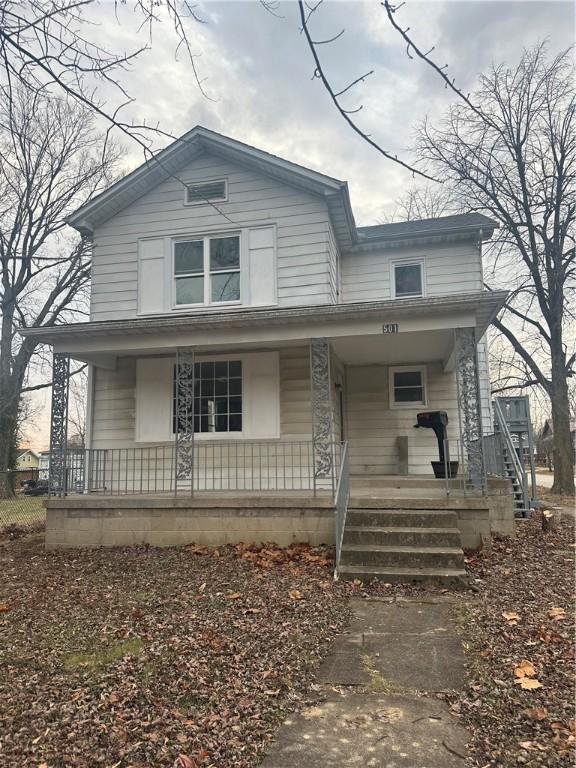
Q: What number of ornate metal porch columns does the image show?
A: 4